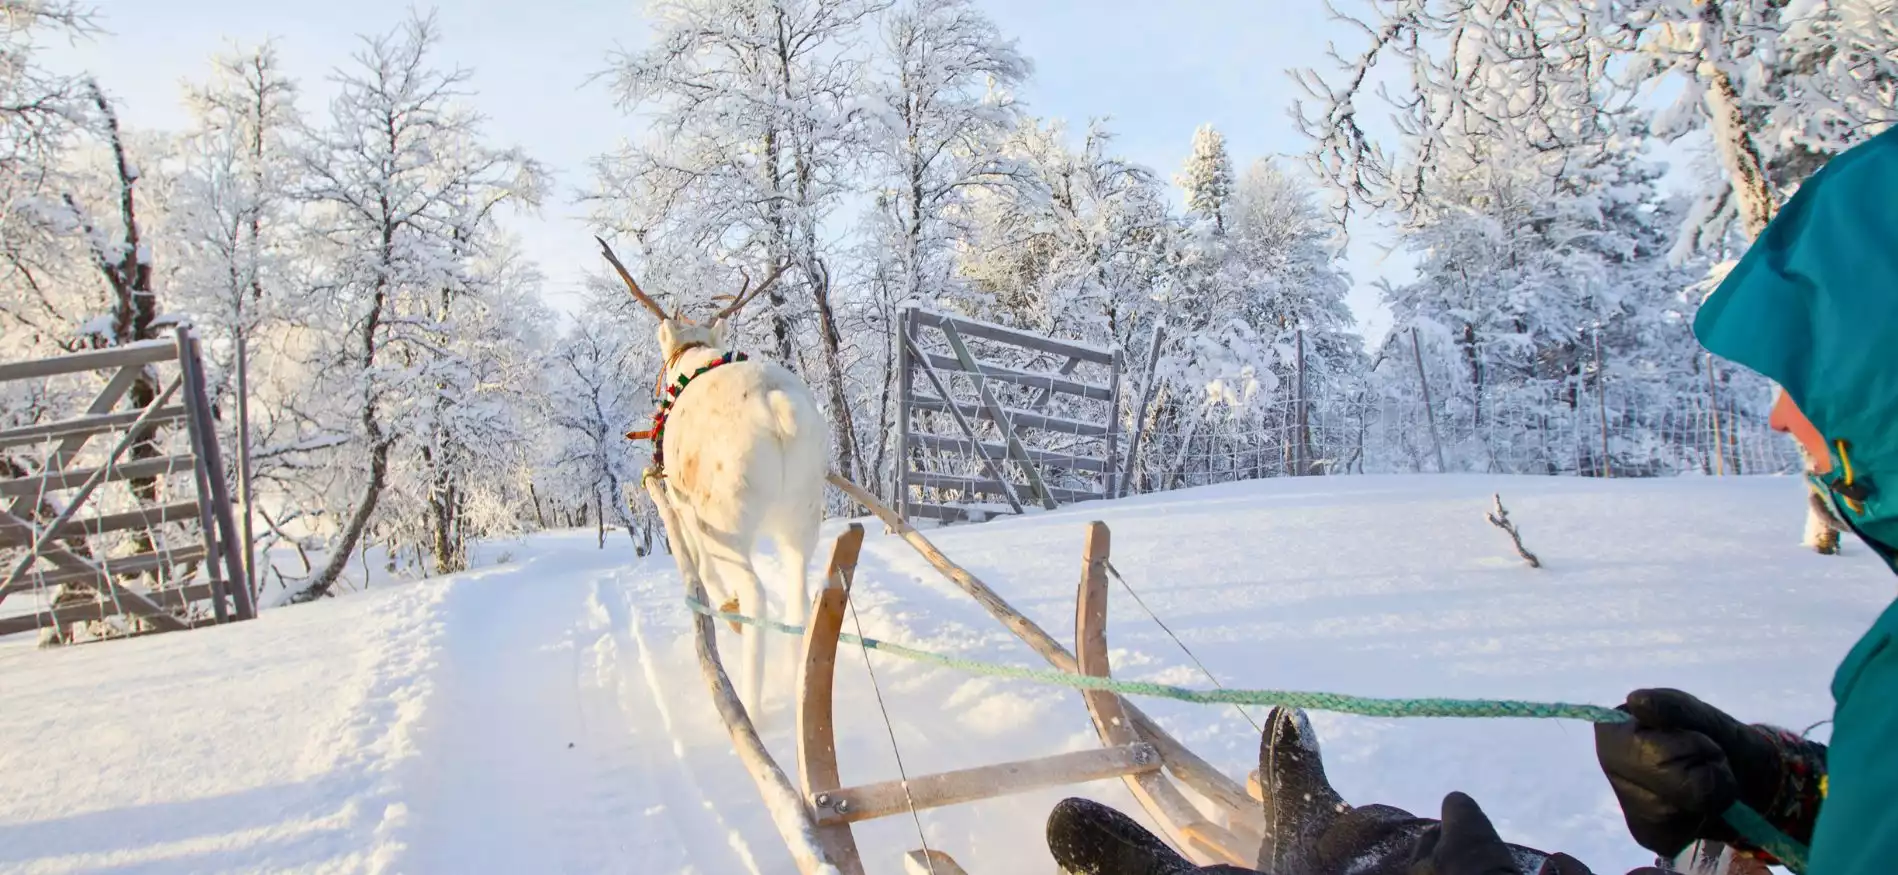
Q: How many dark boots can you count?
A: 2